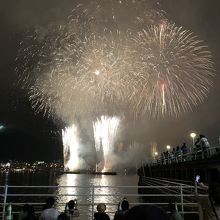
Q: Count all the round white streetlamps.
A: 3